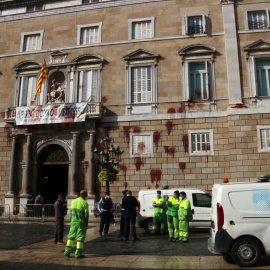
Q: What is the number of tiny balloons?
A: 0